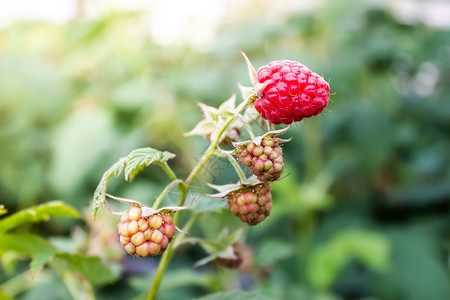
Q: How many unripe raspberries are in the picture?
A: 3